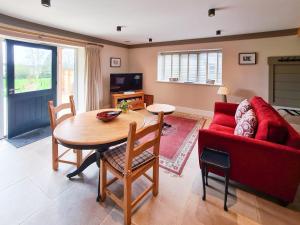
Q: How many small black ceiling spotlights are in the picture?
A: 5